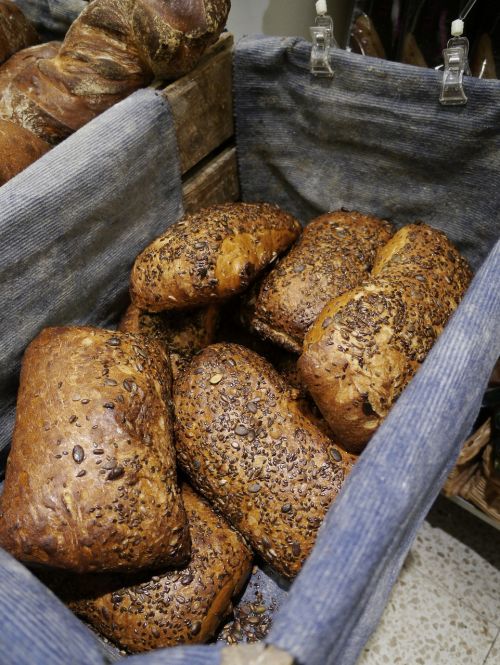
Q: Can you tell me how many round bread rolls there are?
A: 0